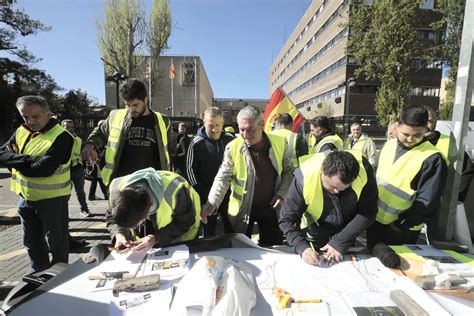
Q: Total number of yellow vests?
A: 11